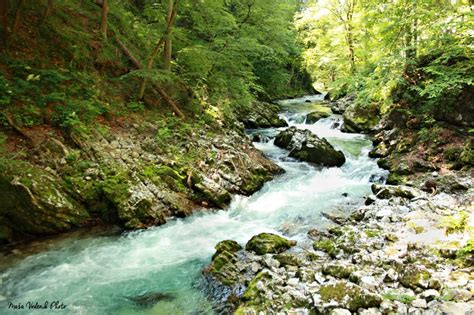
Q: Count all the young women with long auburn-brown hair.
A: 0